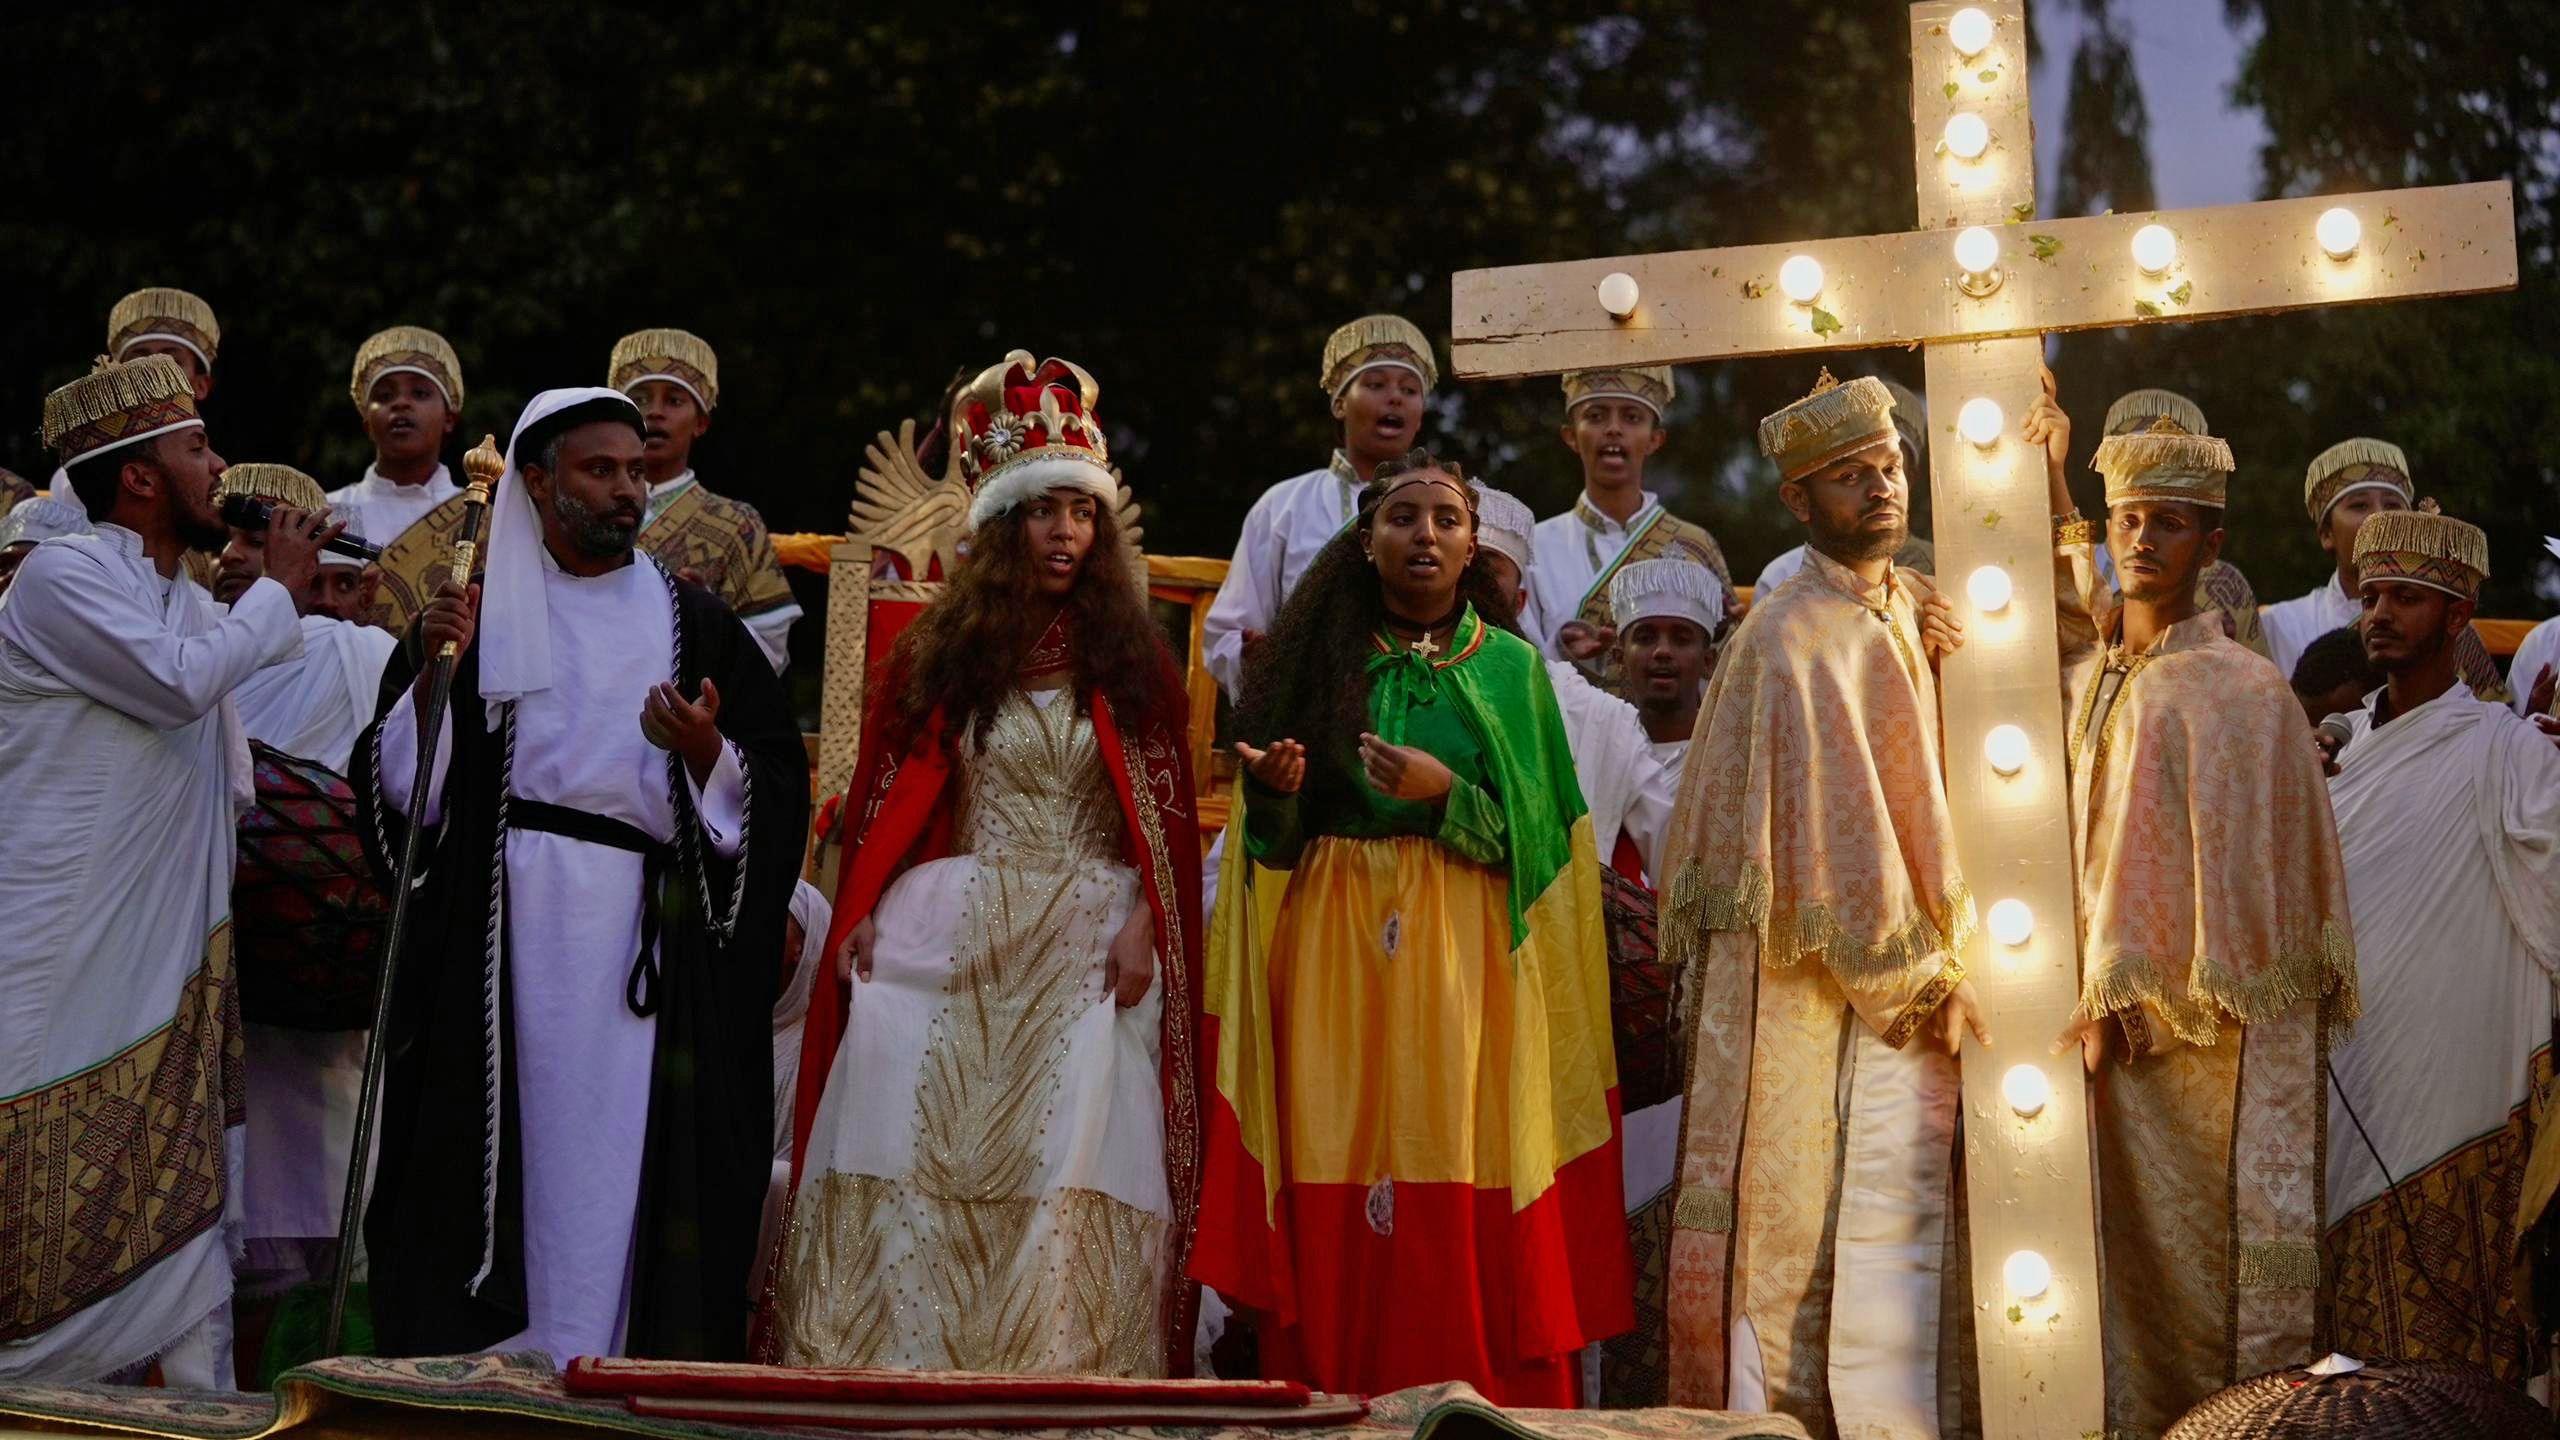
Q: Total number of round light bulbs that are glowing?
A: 12